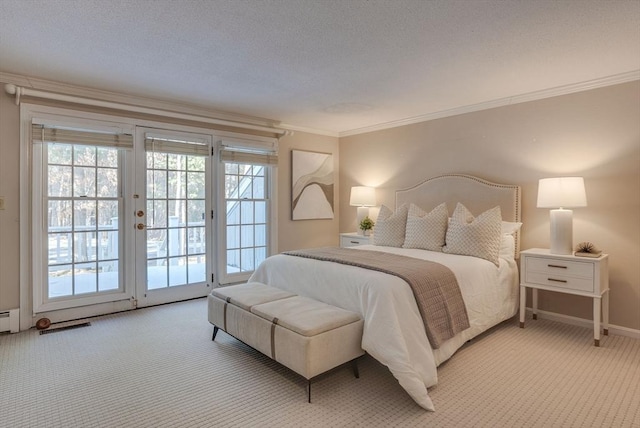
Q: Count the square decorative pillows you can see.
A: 3